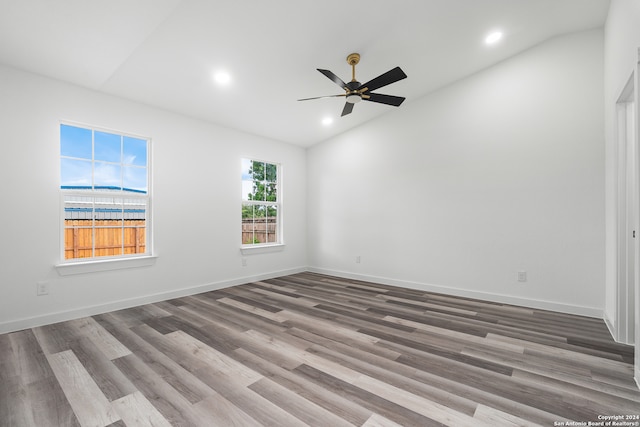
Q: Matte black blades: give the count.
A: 5